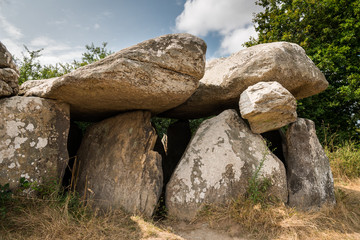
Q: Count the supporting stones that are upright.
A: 4